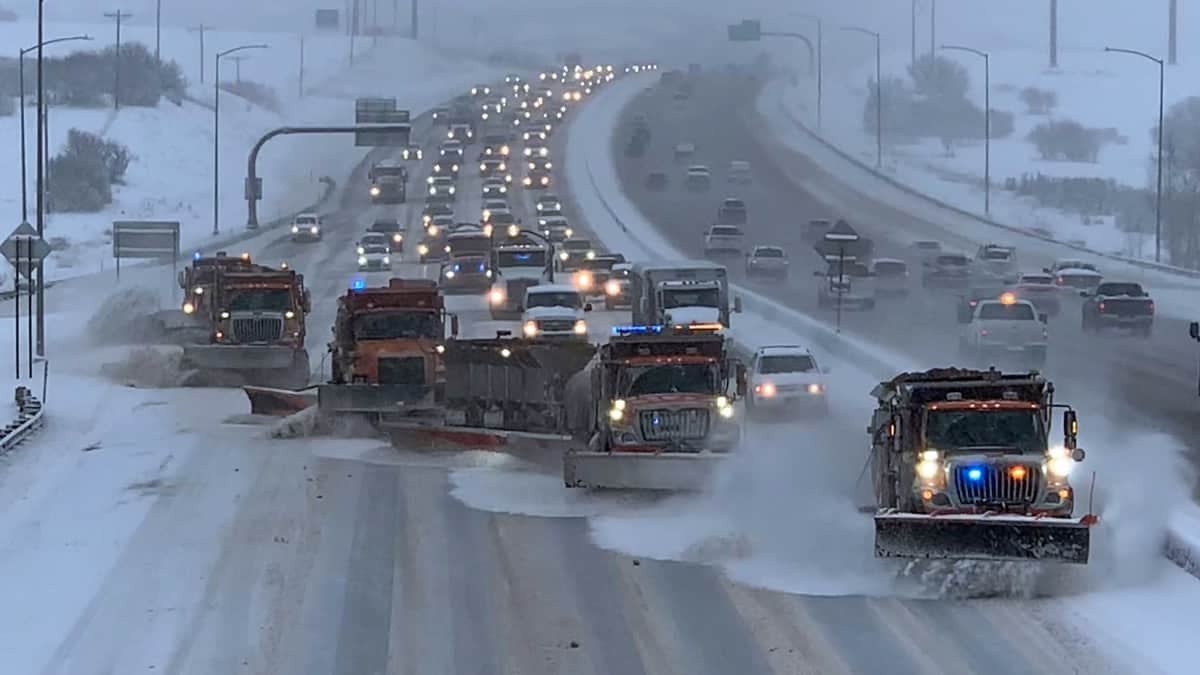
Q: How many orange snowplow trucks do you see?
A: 5